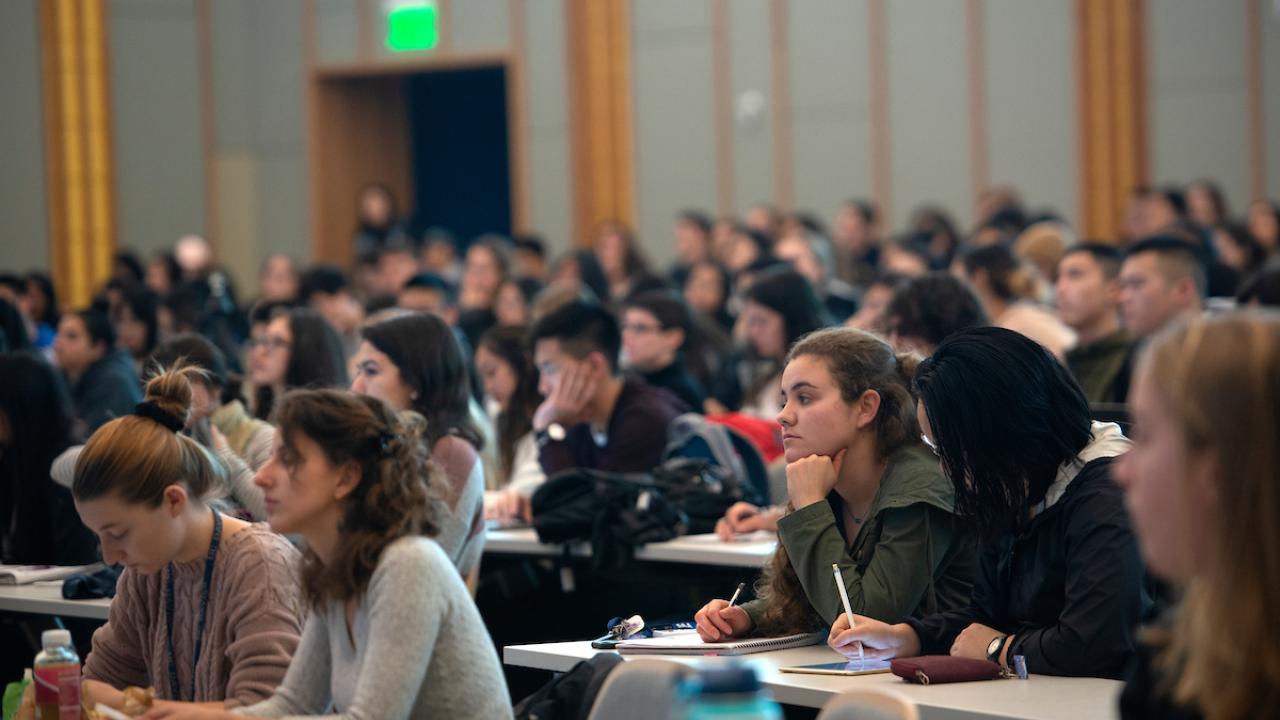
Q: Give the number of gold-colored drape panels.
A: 3